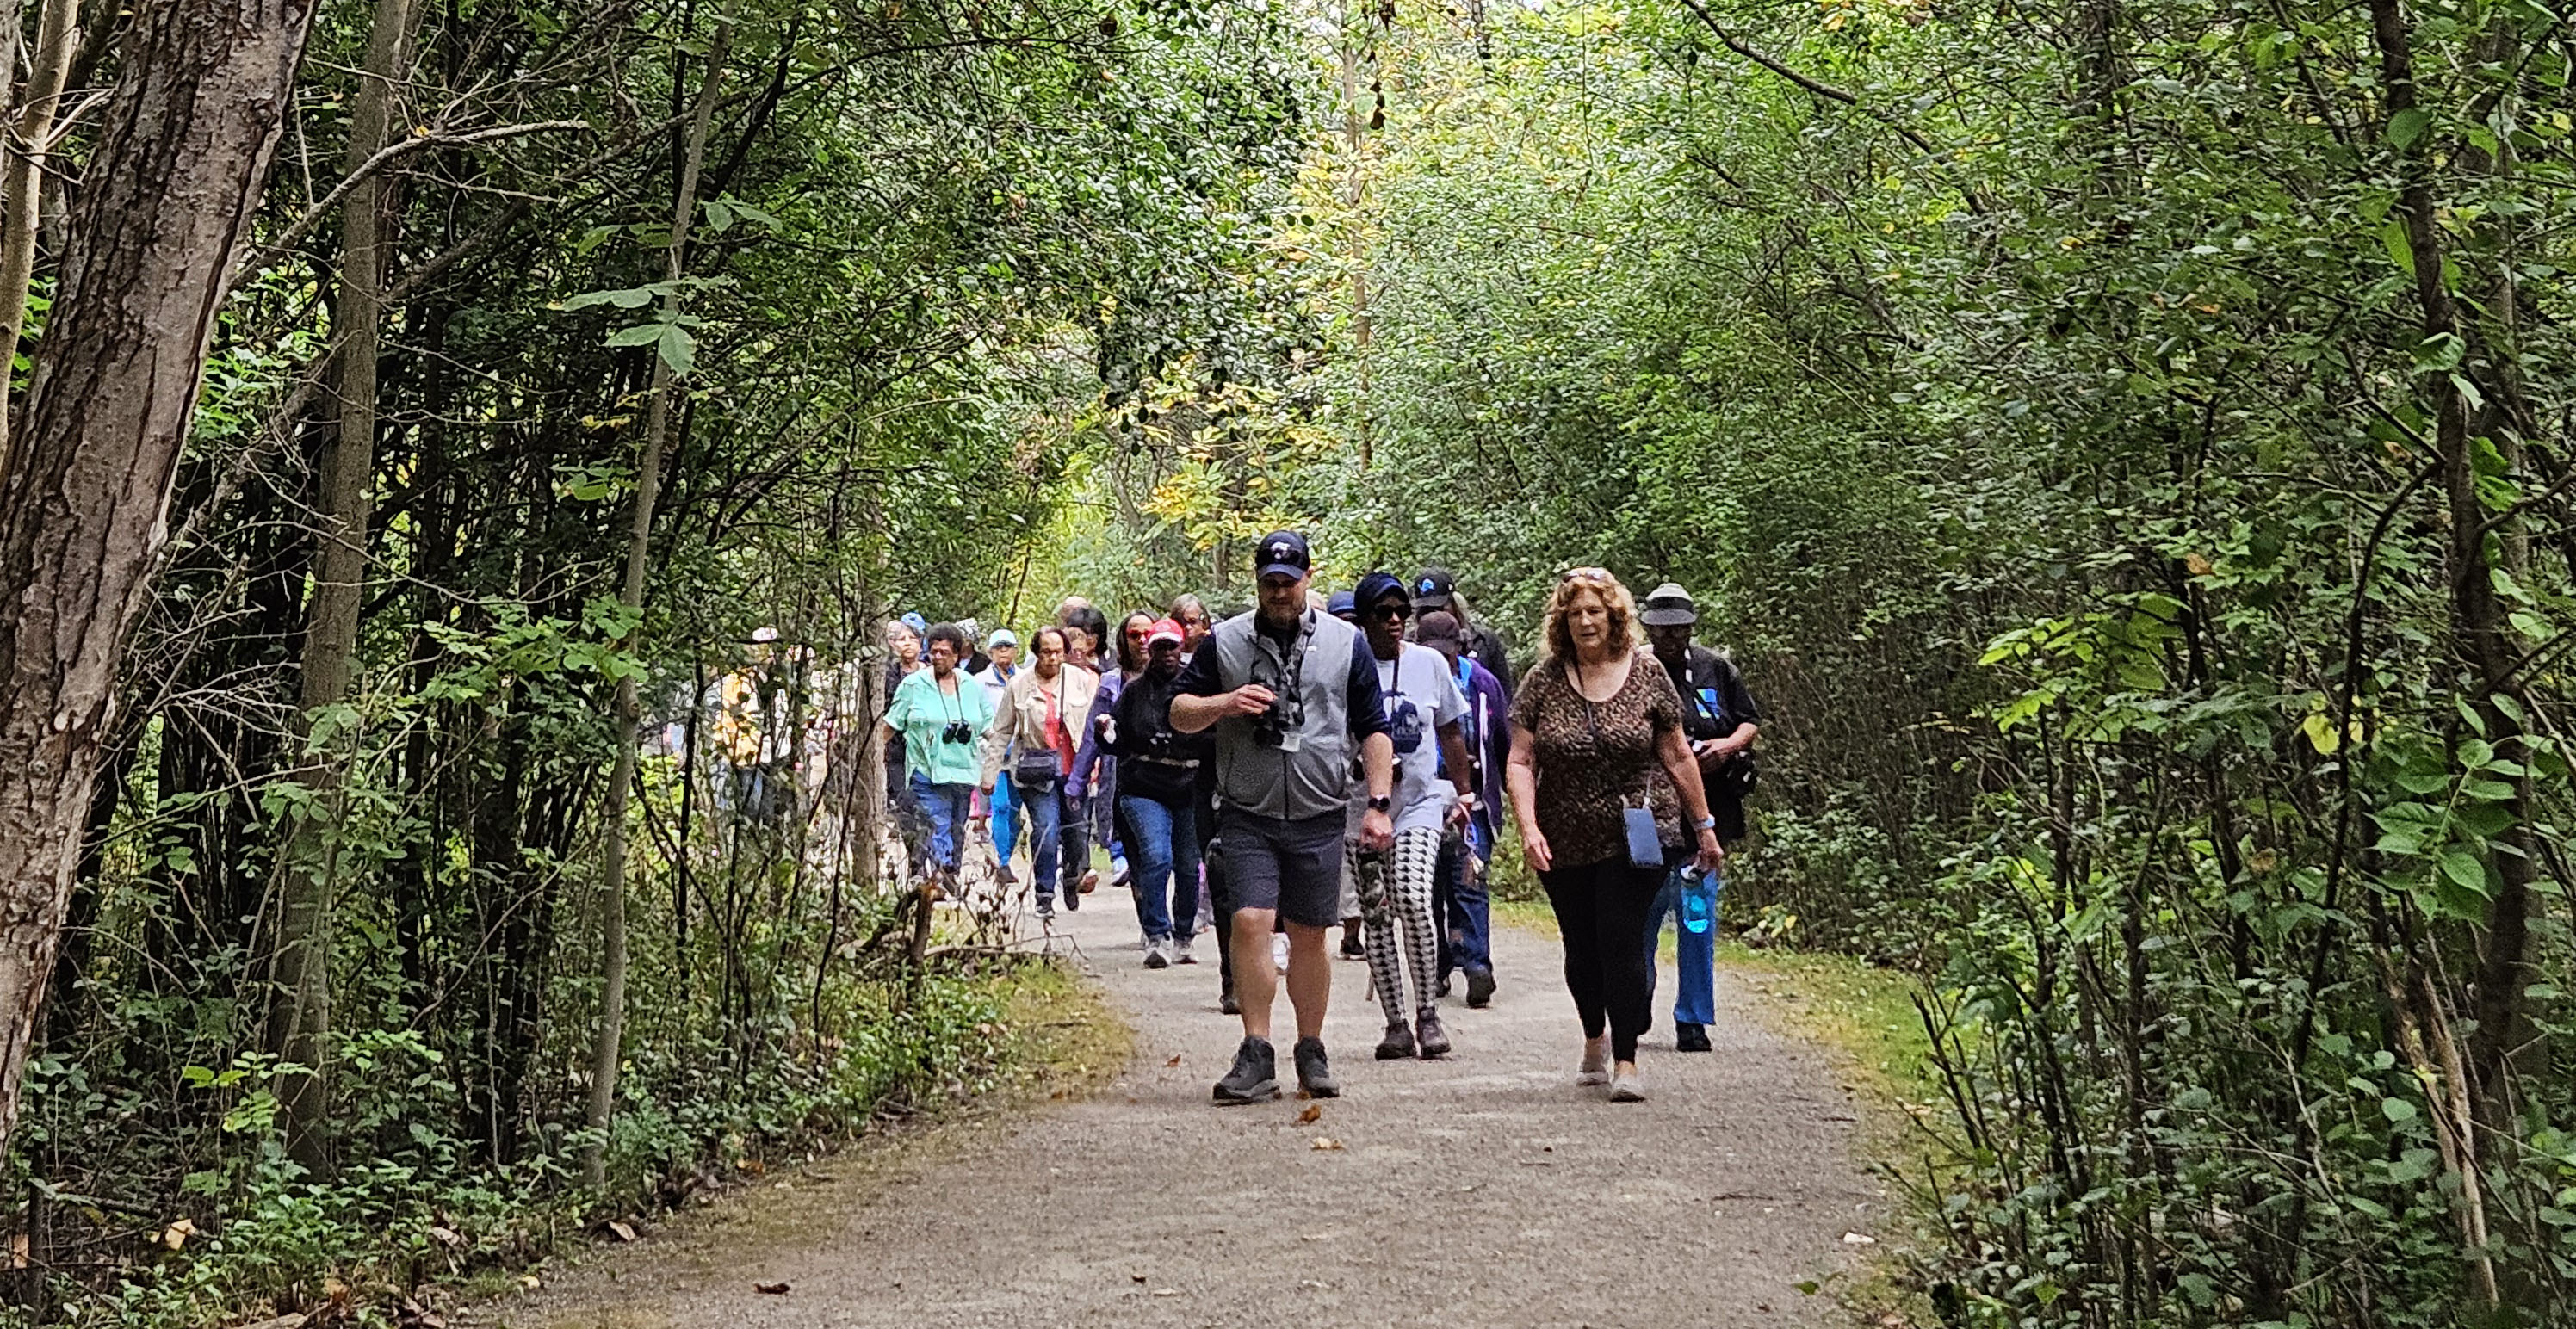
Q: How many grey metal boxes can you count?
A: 0